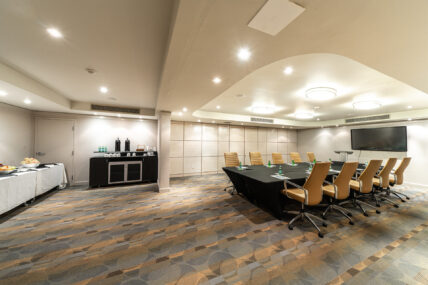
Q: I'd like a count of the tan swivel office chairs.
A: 10